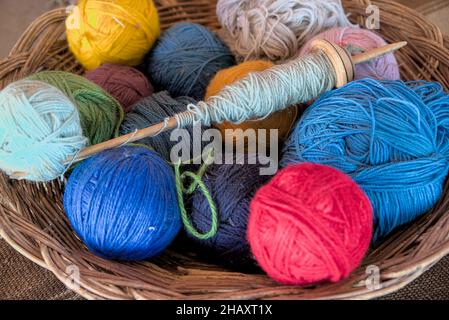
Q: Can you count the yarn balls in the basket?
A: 13